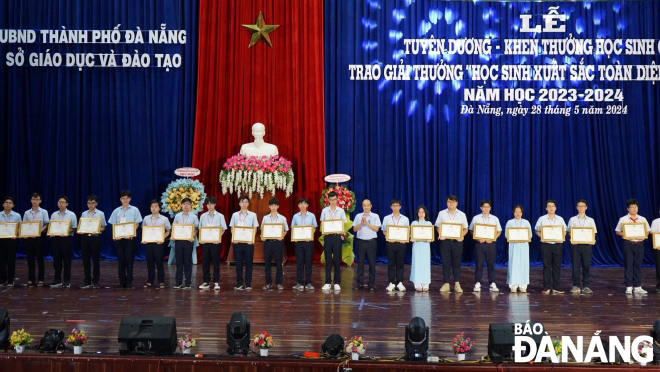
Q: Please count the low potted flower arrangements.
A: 8